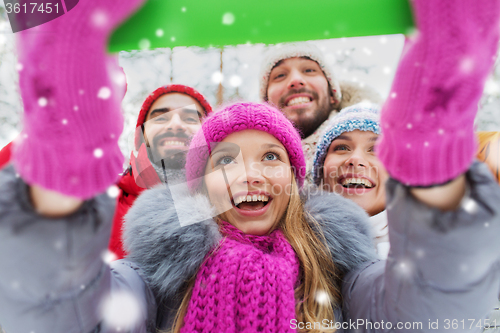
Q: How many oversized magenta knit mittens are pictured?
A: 2